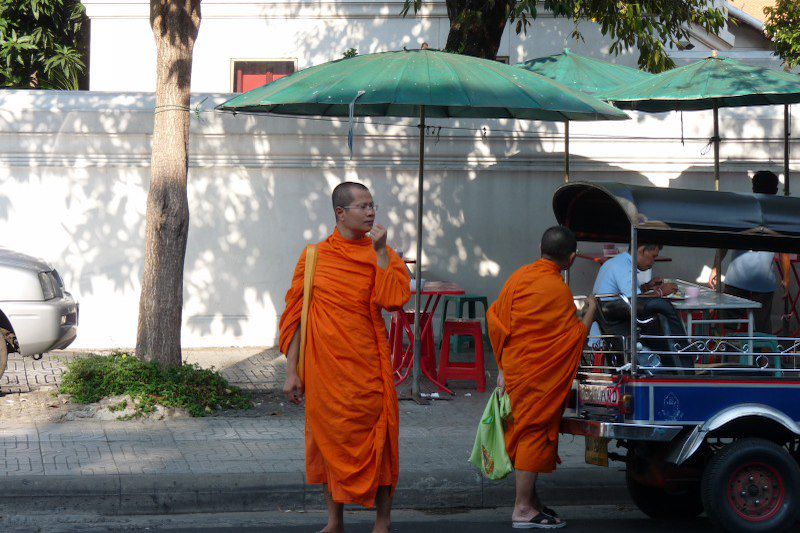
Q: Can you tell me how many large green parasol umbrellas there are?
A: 3